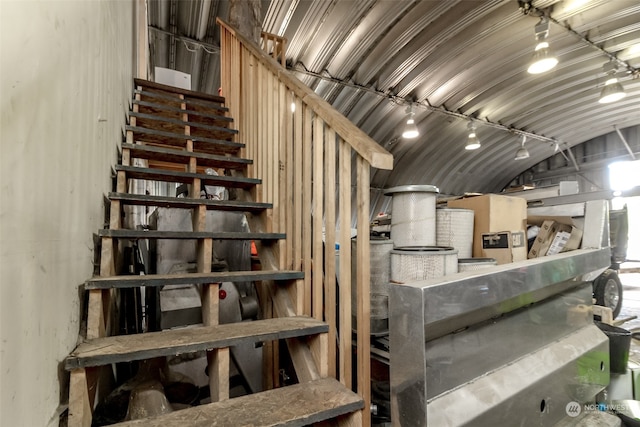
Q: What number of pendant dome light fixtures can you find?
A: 5